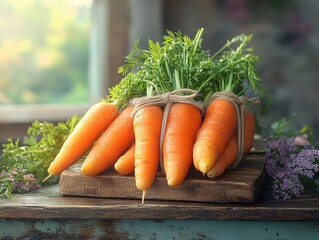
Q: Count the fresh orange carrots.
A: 7